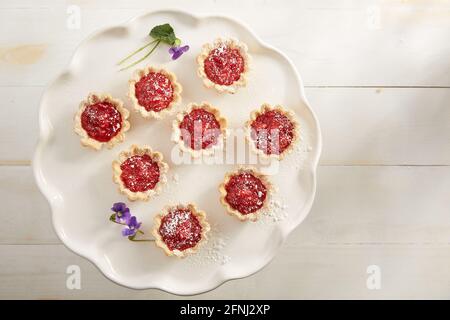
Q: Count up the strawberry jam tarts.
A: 8